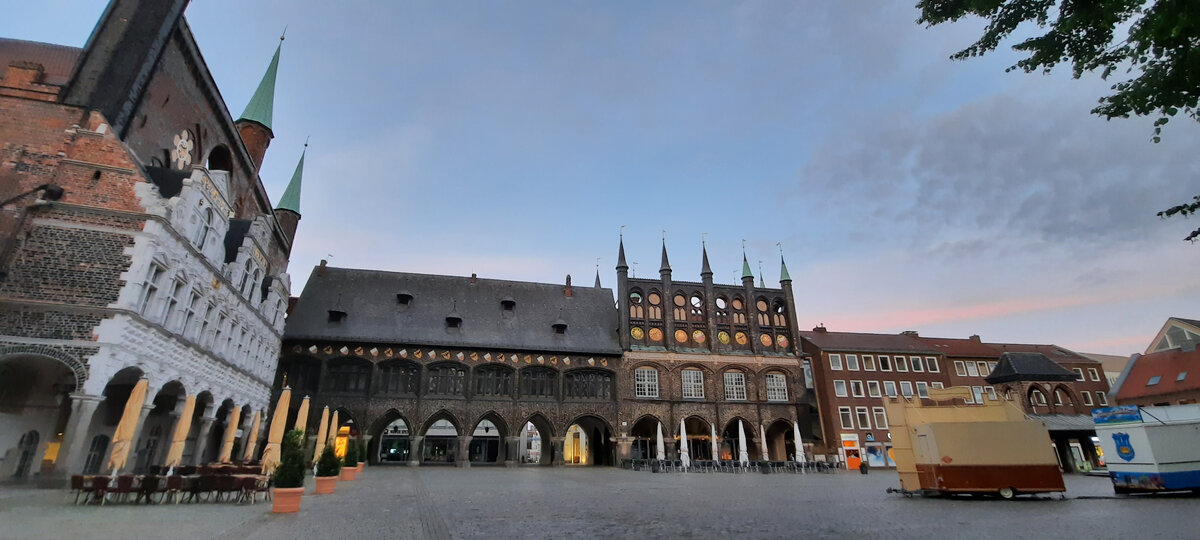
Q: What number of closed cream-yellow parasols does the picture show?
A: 8